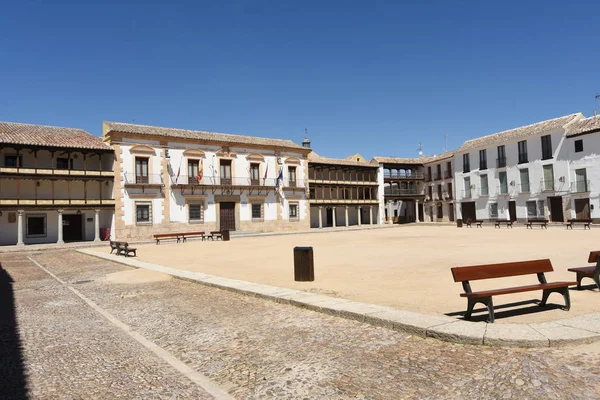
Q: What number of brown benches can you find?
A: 11